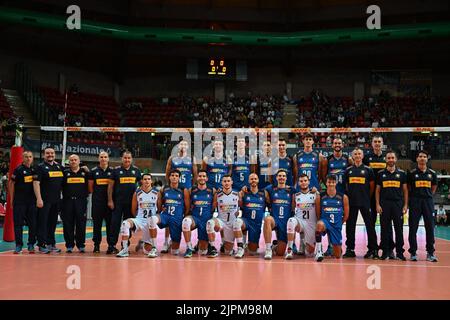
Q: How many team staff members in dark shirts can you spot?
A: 9